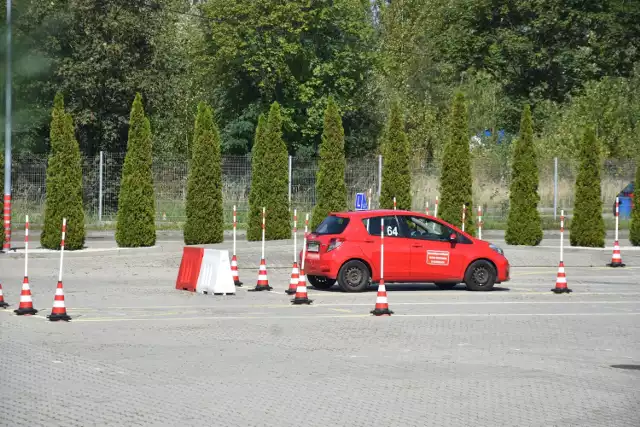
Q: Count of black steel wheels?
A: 2